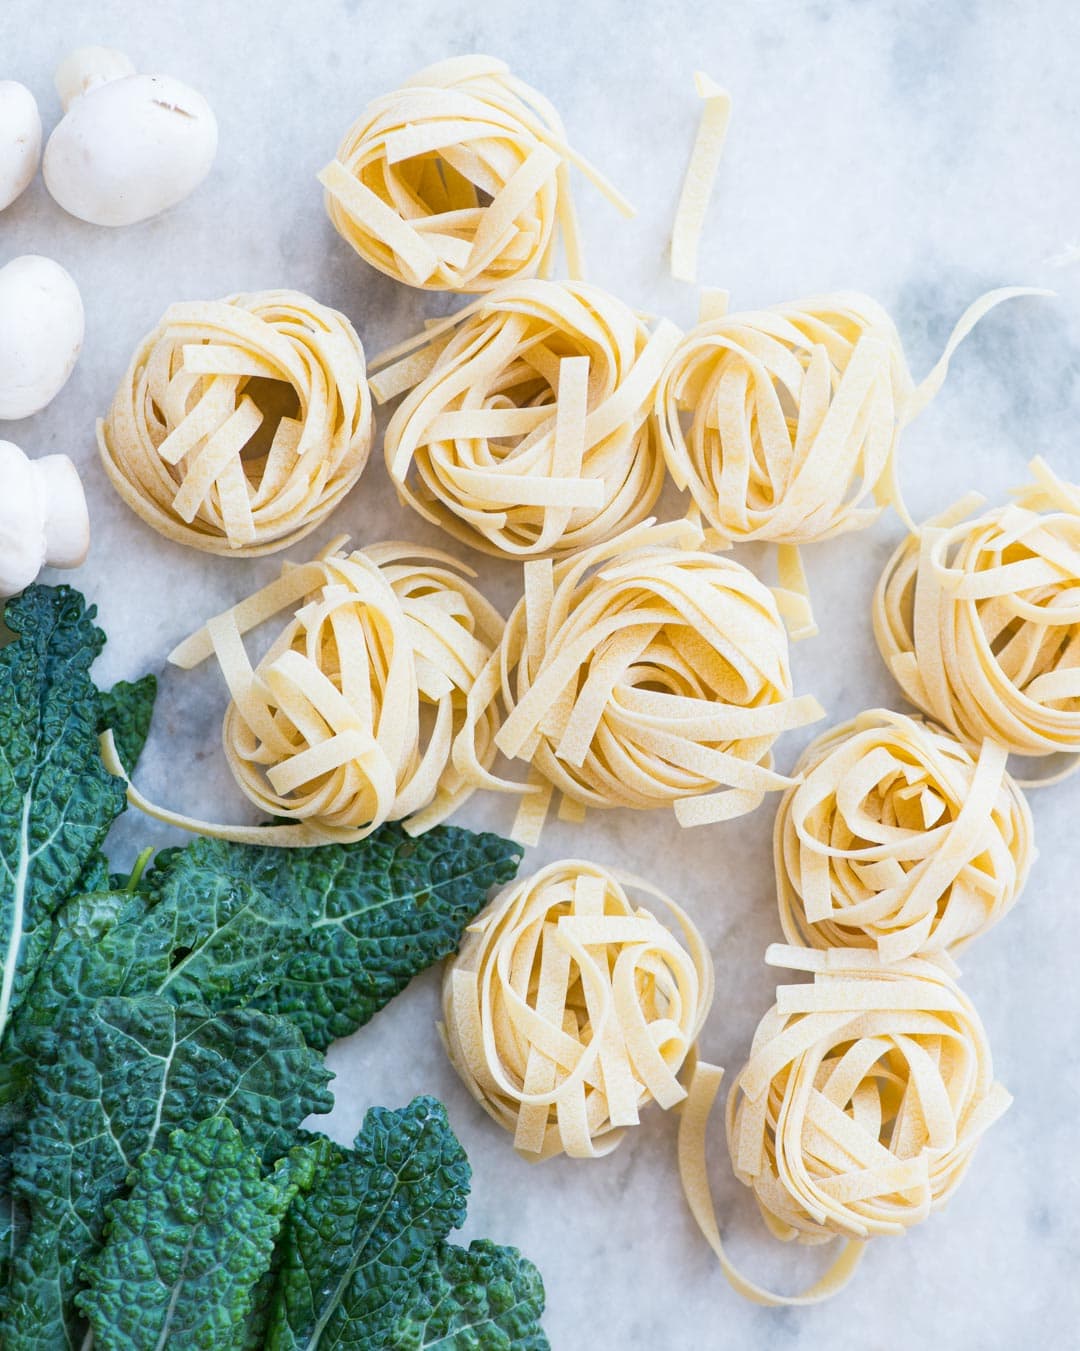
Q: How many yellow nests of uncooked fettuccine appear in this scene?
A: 10